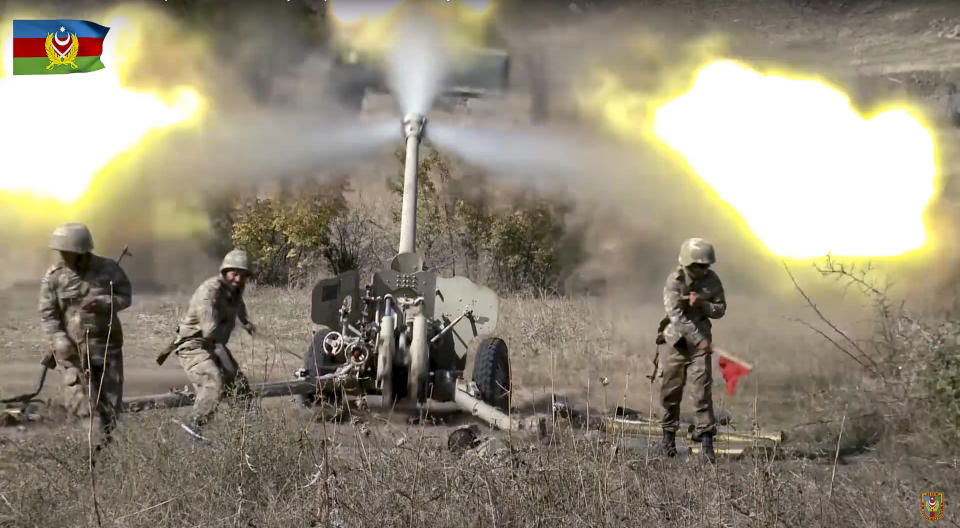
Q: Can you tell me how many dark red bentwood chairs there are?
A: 0